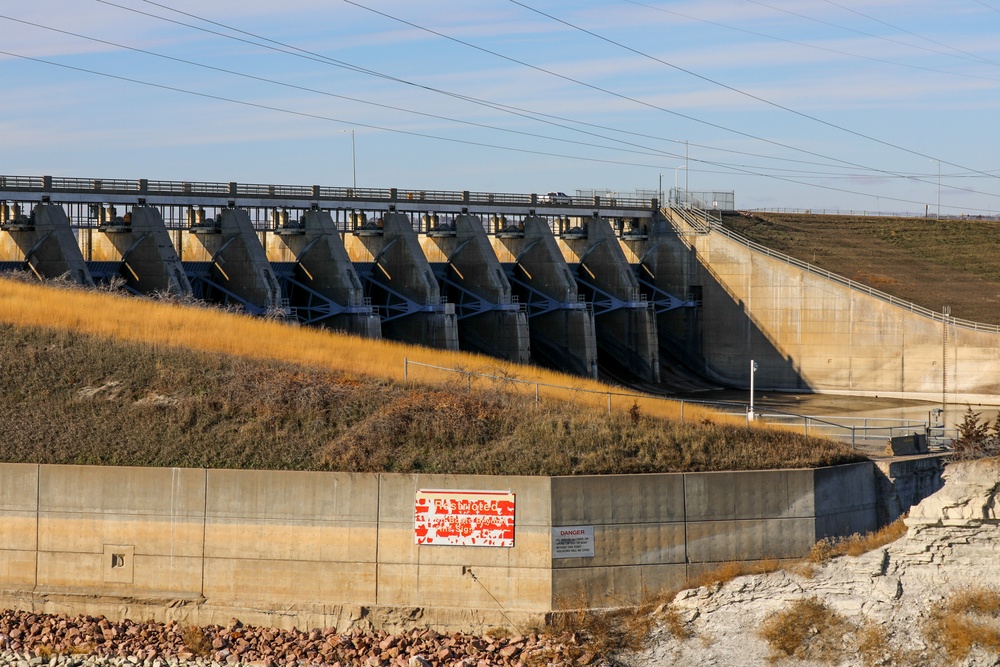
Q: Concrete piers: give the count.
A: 8